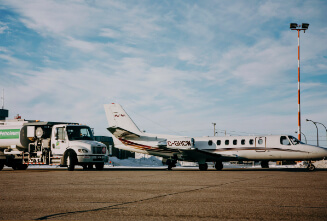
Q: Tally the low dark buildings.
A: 1